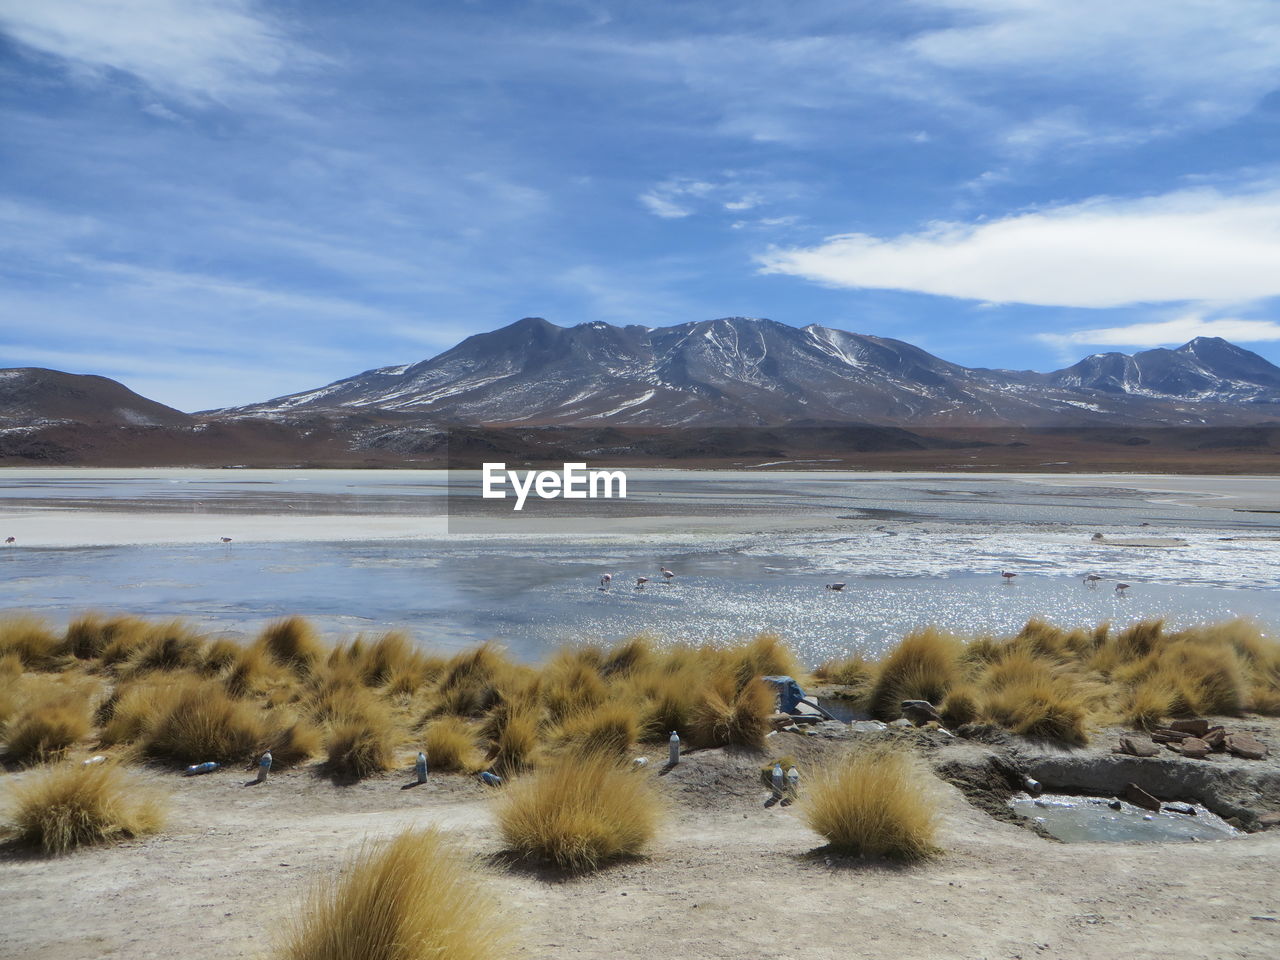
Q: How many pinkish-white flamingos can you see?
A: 9